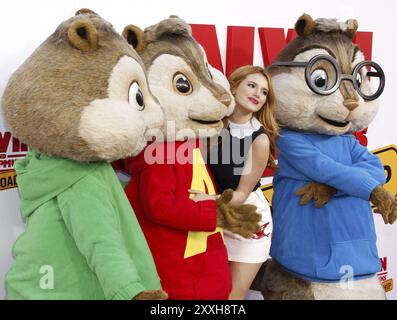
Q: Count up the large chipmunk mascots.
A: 3